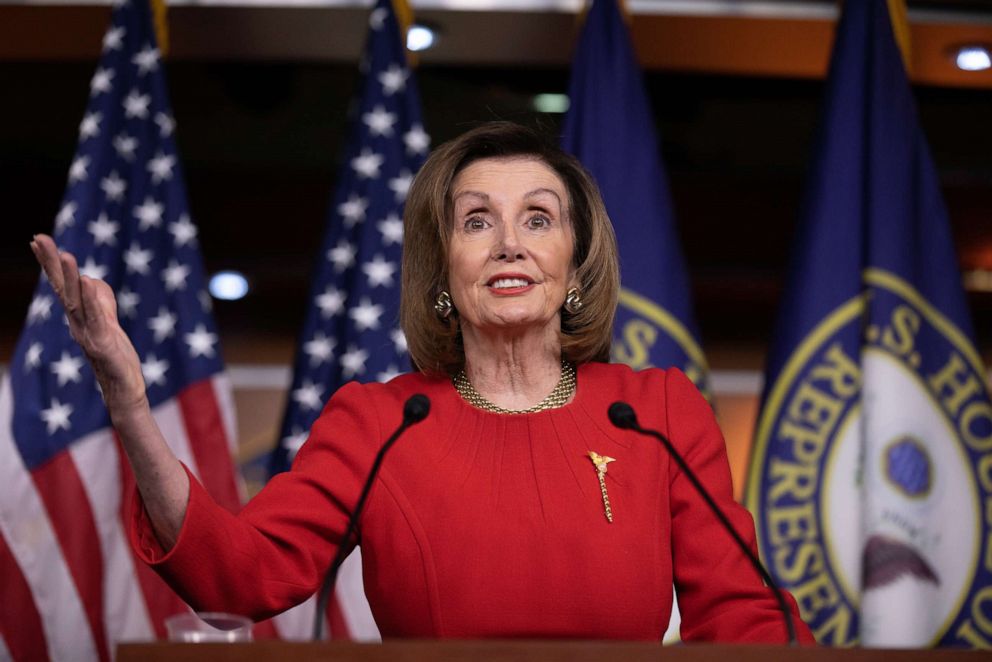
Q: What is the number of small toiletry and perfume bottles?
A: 0